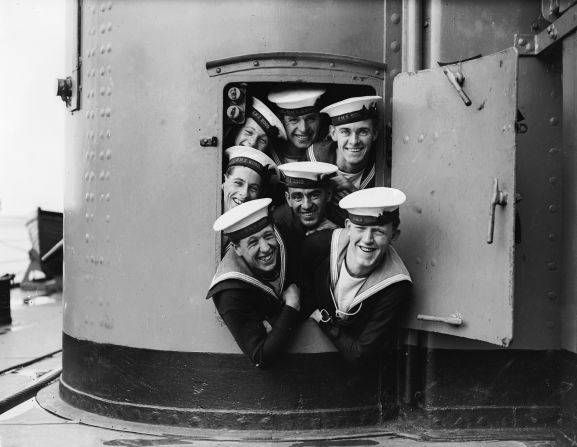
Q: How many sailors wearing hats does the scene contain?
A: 7